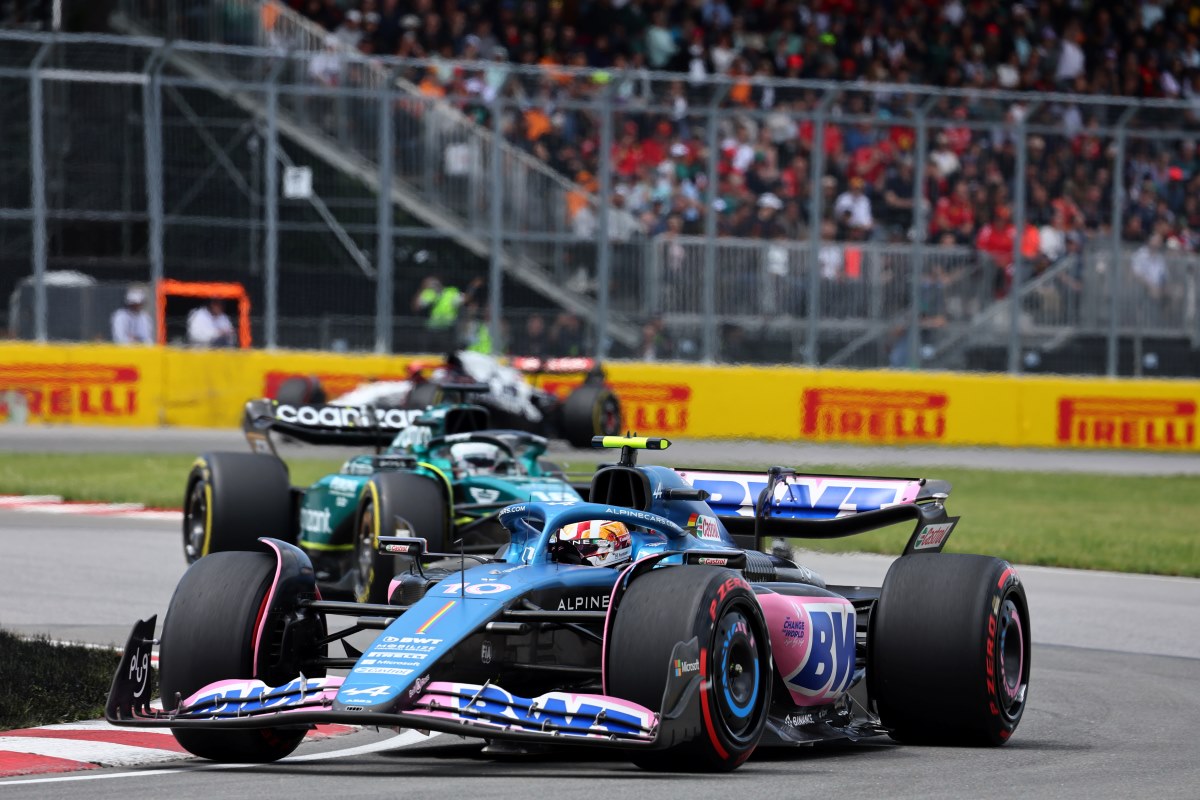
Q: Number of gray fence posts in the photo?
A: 11